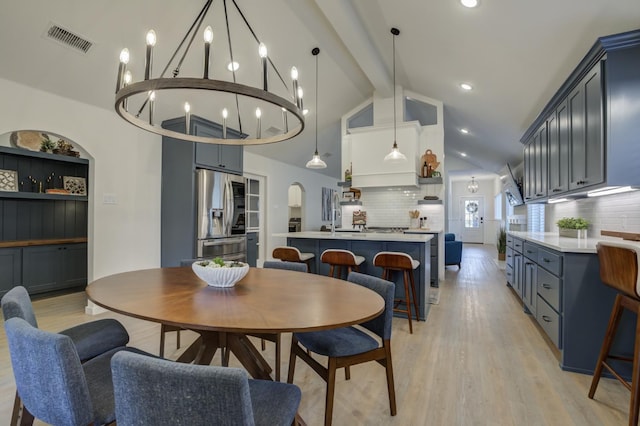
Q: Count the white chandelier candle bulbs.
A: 12